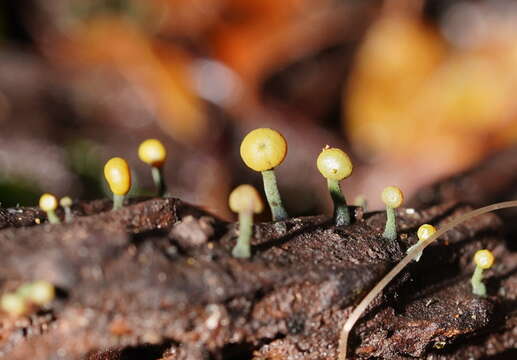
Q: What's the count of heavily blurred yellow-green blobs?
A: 2